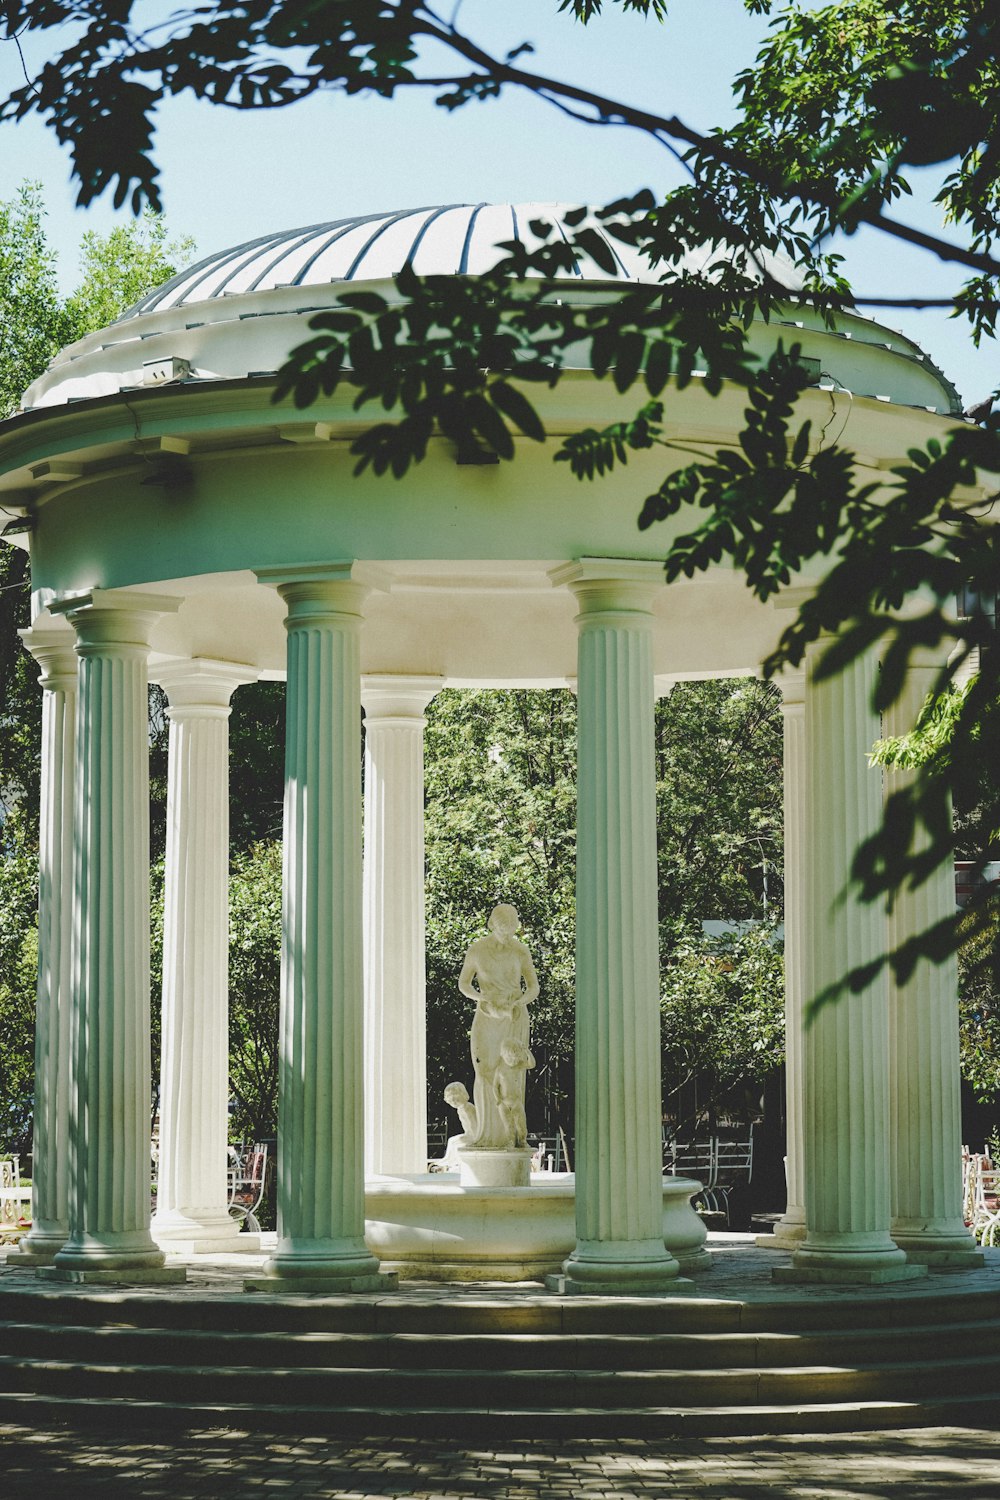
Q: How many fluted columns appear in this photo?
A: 9